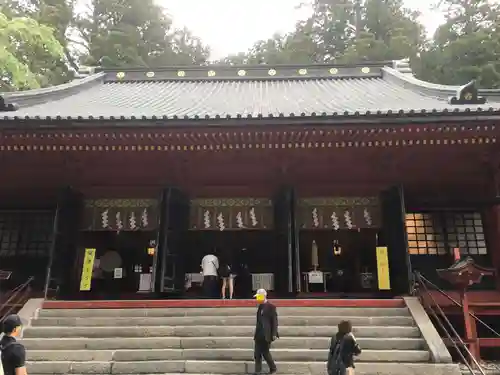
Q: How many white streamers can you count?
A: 12